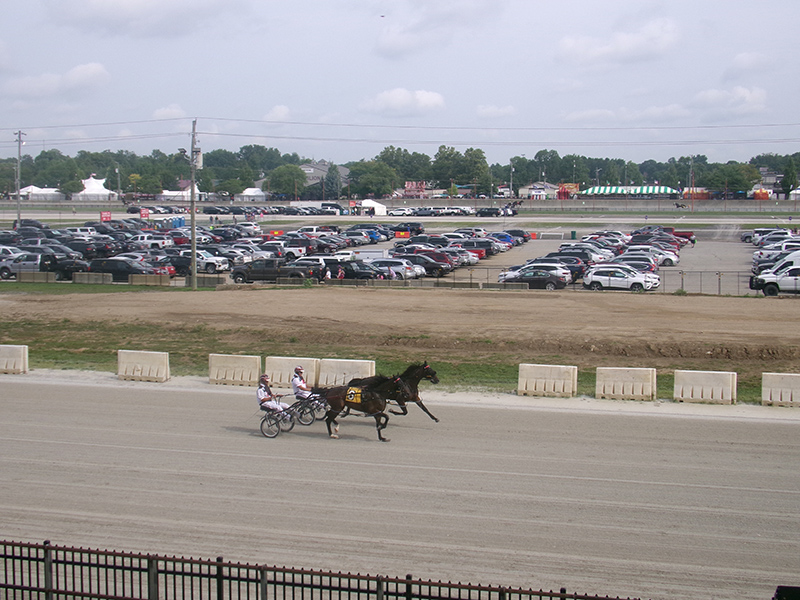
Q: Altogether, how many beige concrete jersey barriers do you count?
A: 9